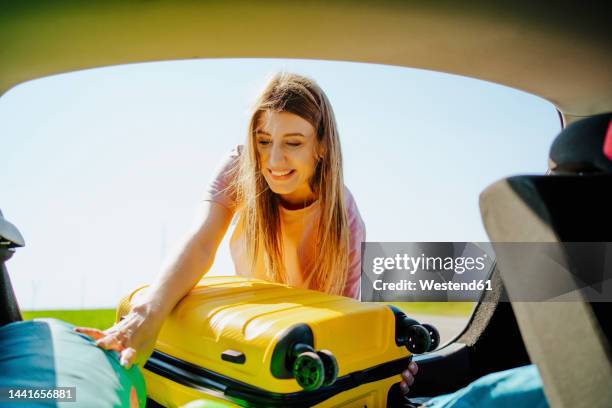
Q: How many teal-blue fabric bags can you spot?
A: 2